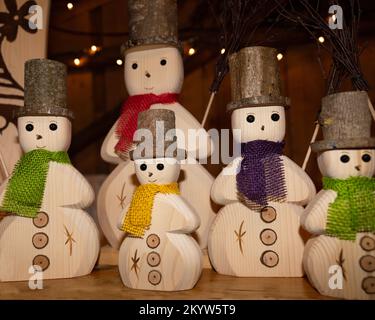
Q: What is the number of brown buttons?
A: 12